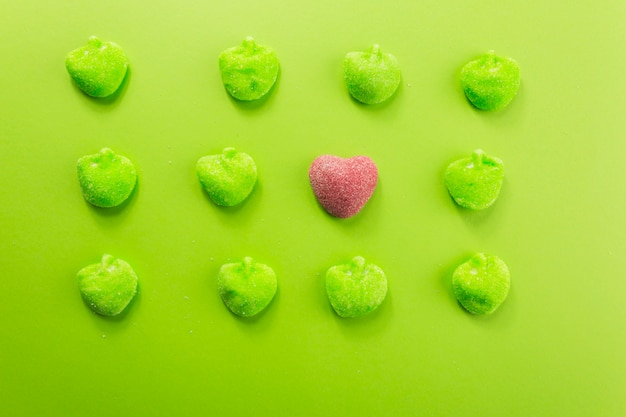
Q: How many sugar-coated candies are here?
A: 12